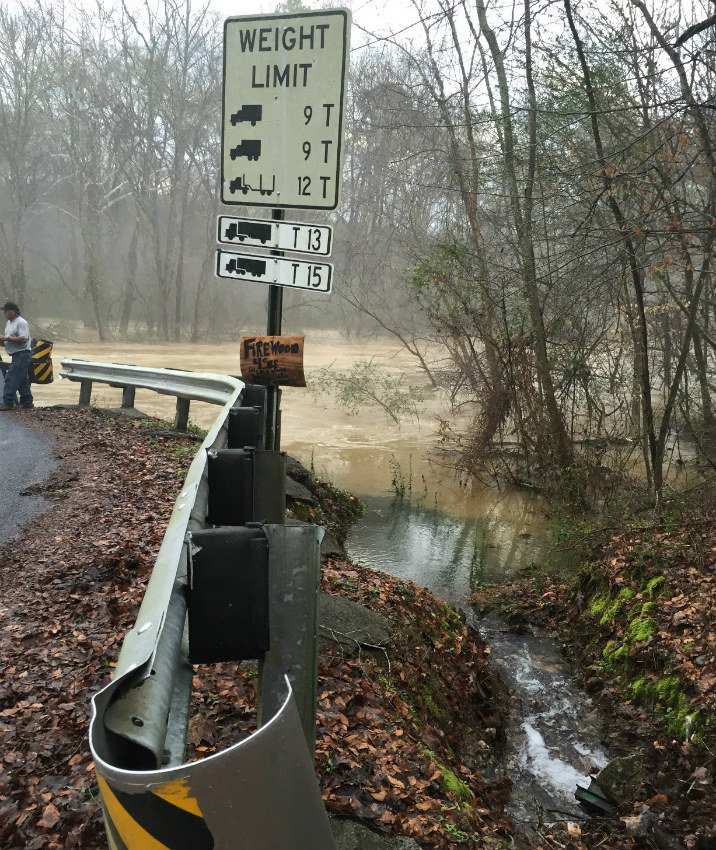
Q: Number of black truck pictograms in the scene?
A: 5